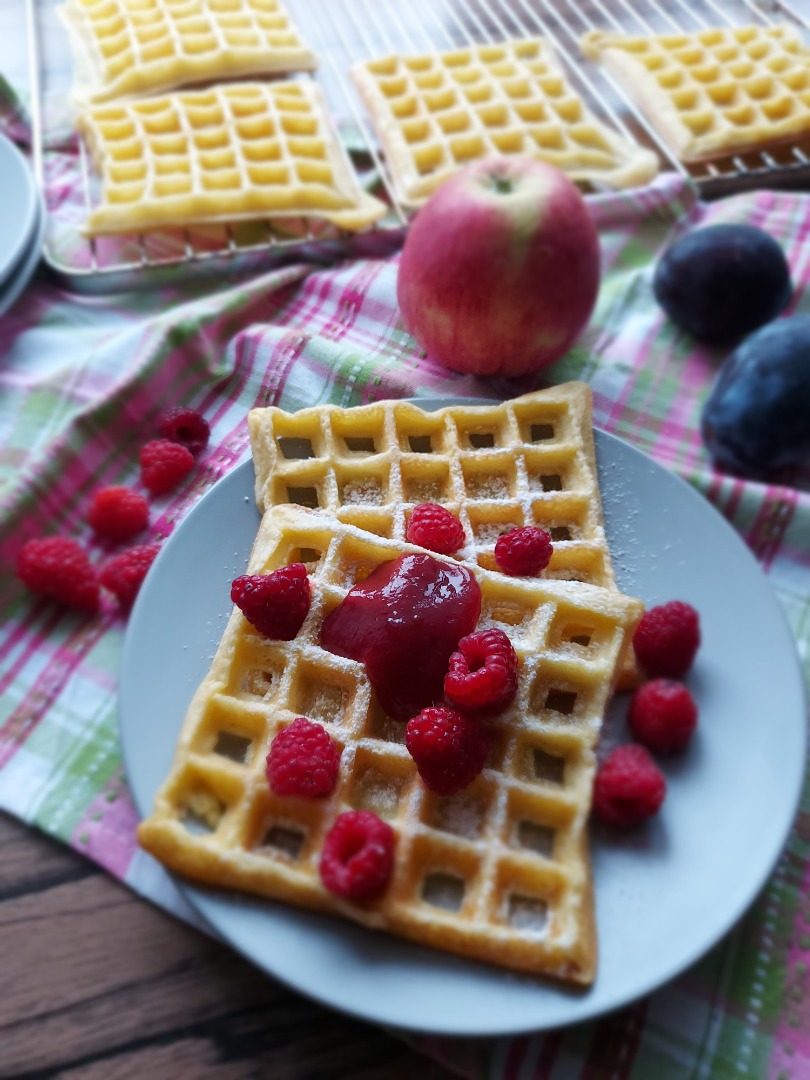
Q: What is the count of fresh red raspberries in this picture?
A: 15